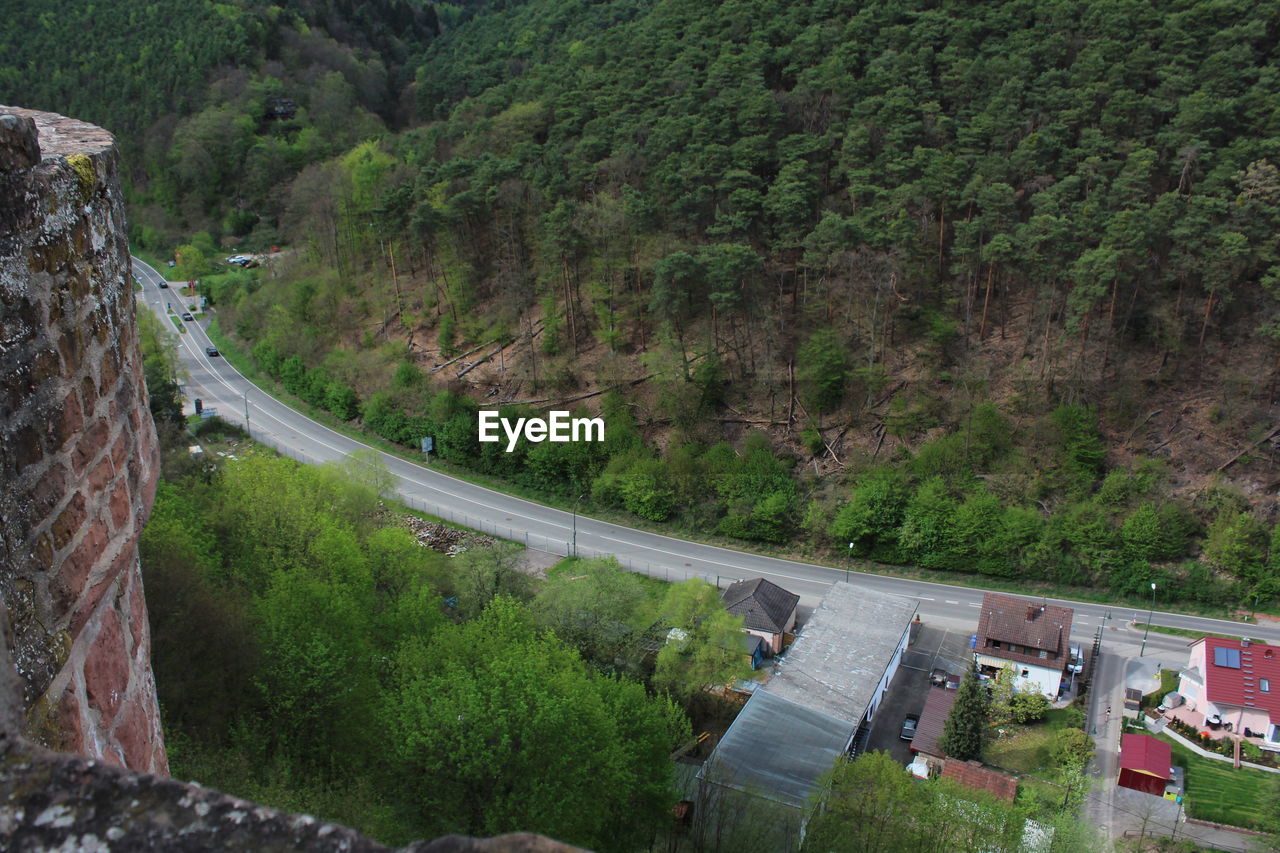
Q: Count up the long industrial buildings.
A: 1